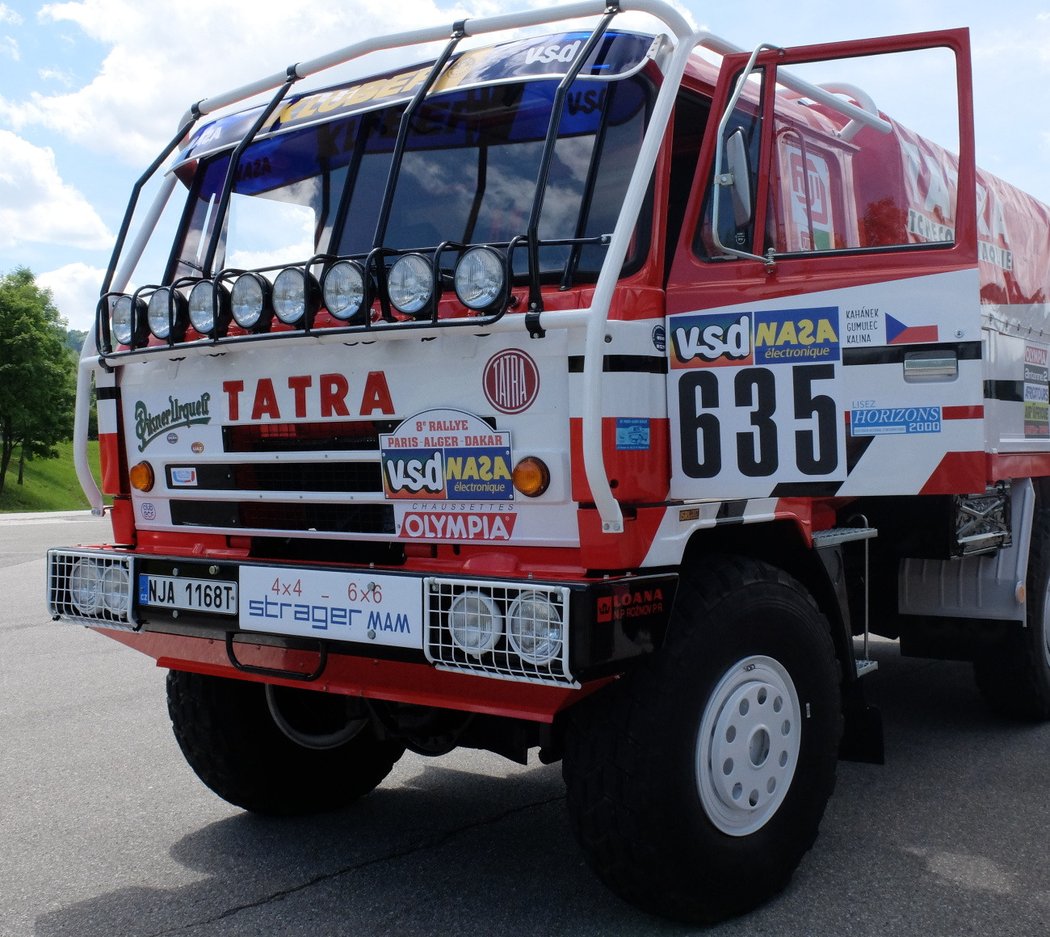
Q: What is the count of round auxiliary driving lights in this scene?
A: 8